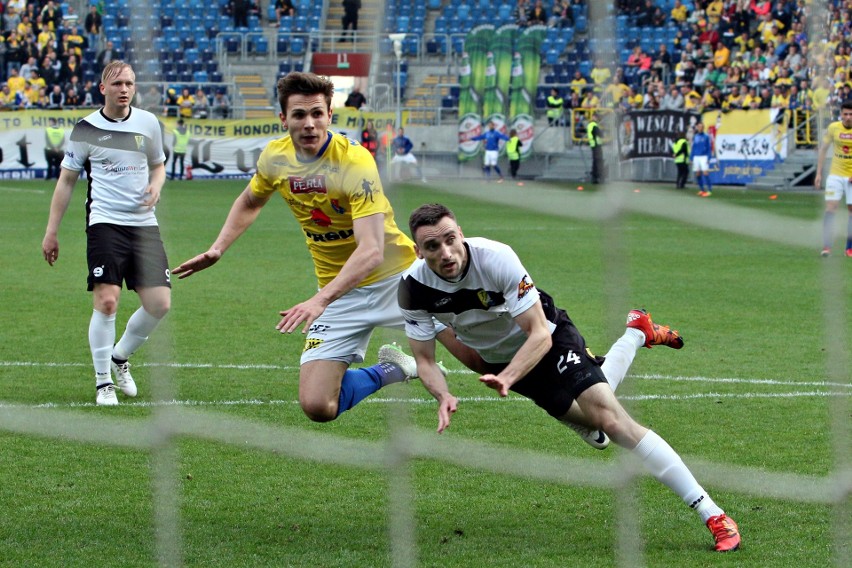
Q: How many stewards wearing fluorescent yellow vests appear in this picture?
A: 6